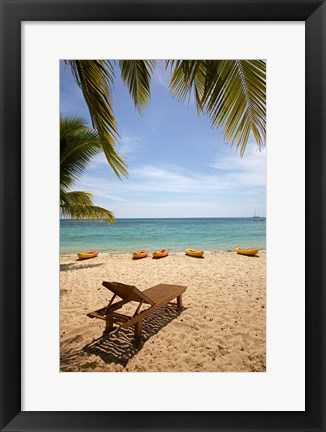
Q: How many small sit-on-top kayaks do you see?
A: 5